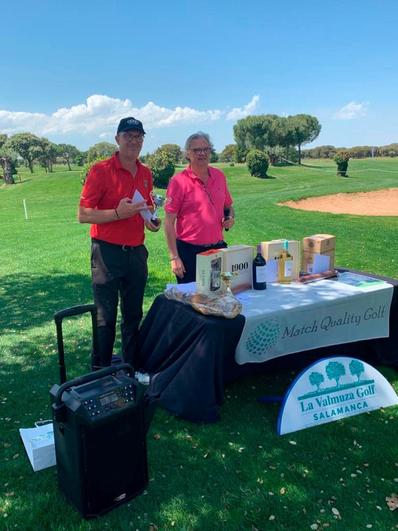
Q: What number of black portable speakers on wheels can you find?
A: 1